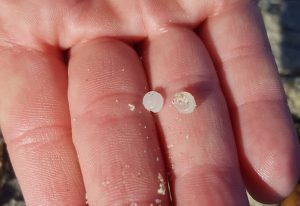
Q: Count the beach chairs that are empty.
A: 0